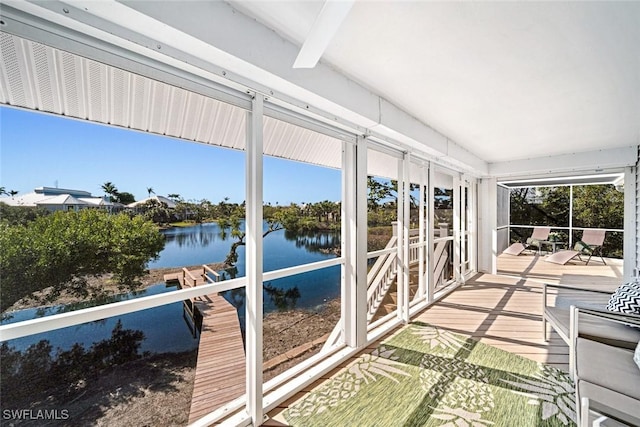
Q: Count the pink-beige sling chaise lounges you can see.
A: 2